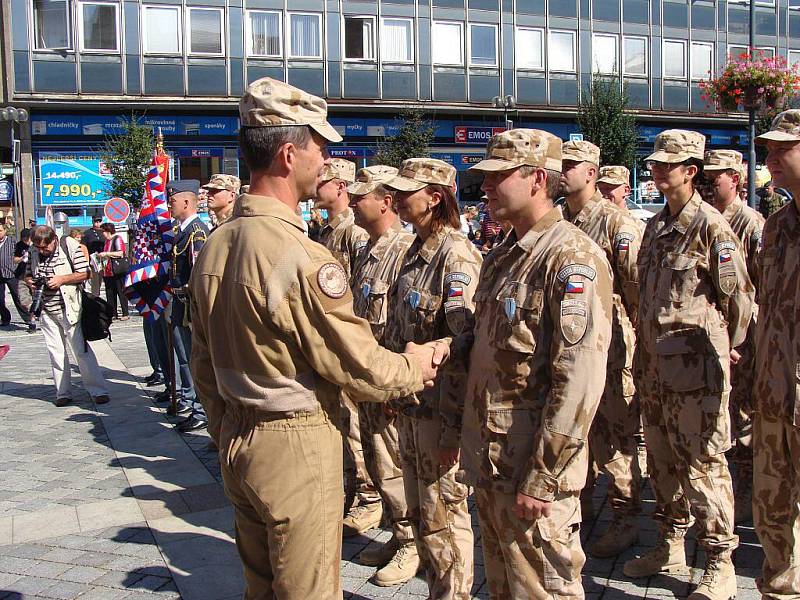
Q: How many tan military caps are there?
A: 11